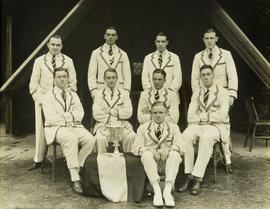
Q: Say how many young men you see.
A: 9